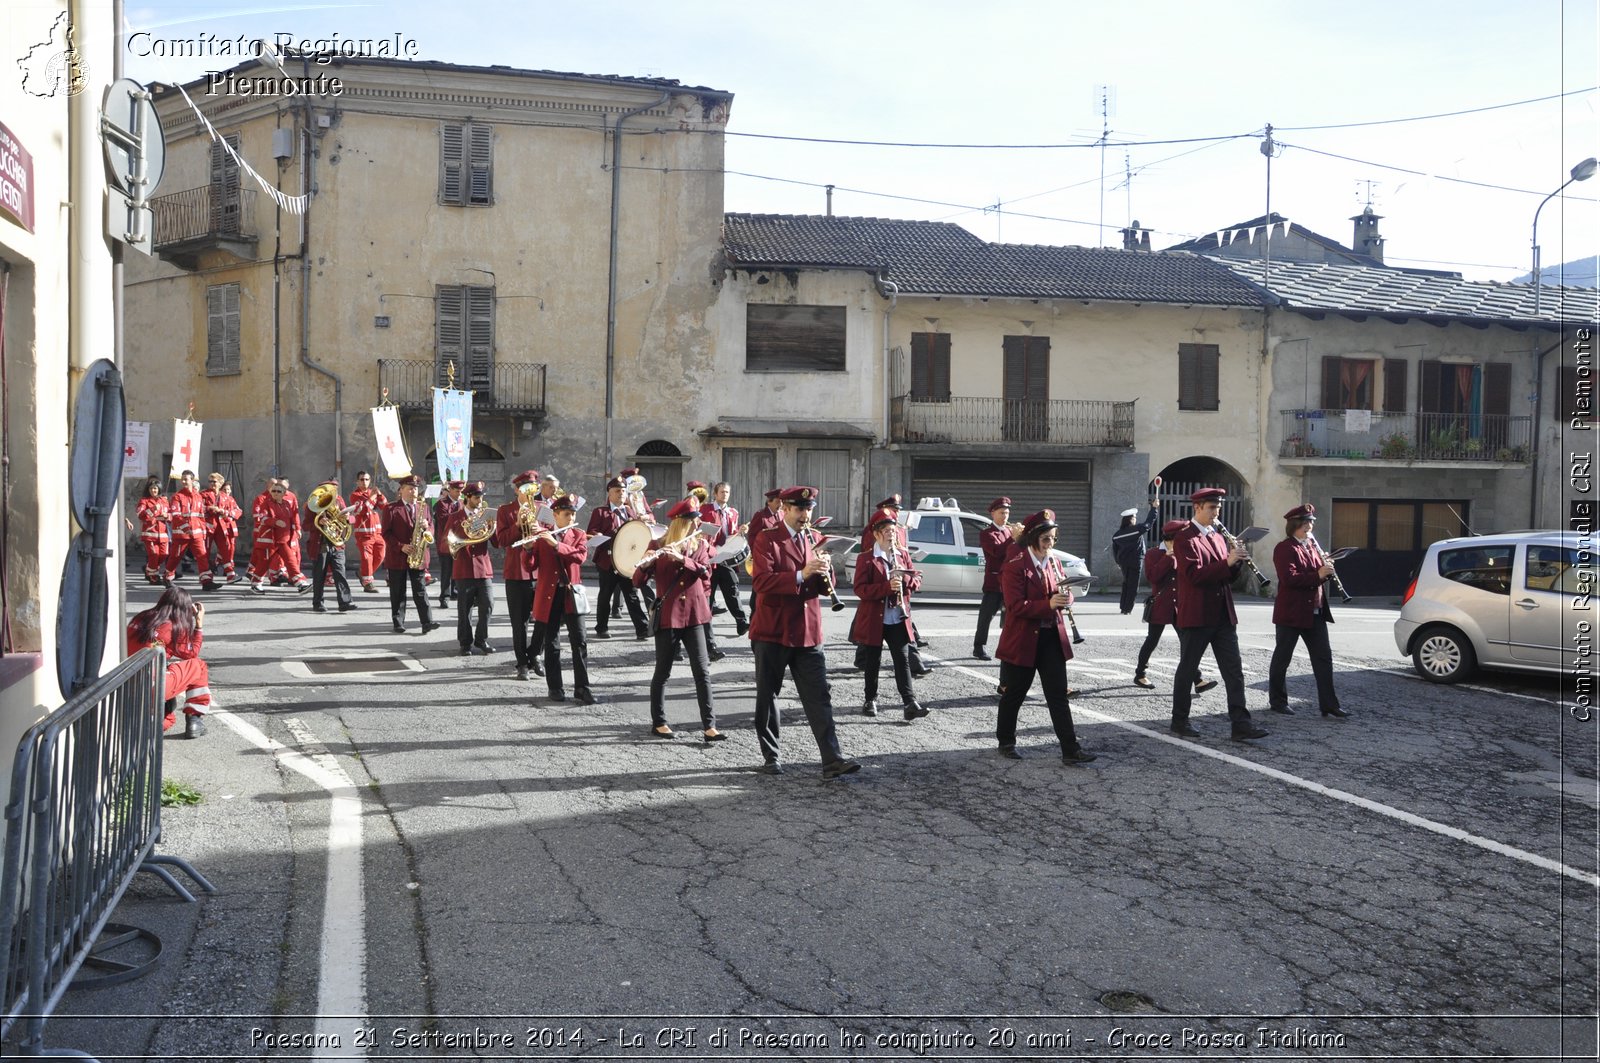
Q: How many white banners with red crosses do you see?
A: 3